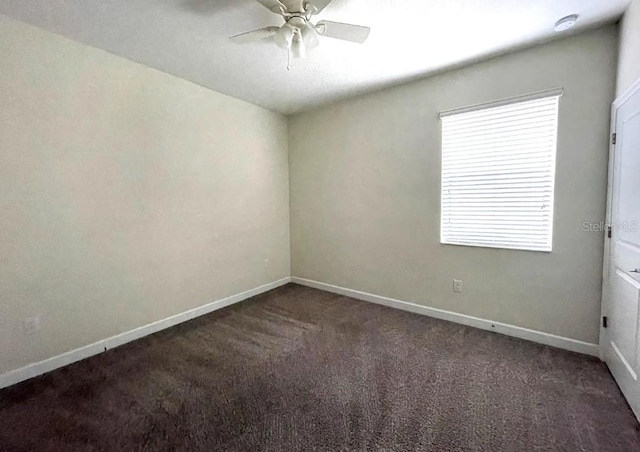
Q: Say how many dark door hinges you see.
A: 3